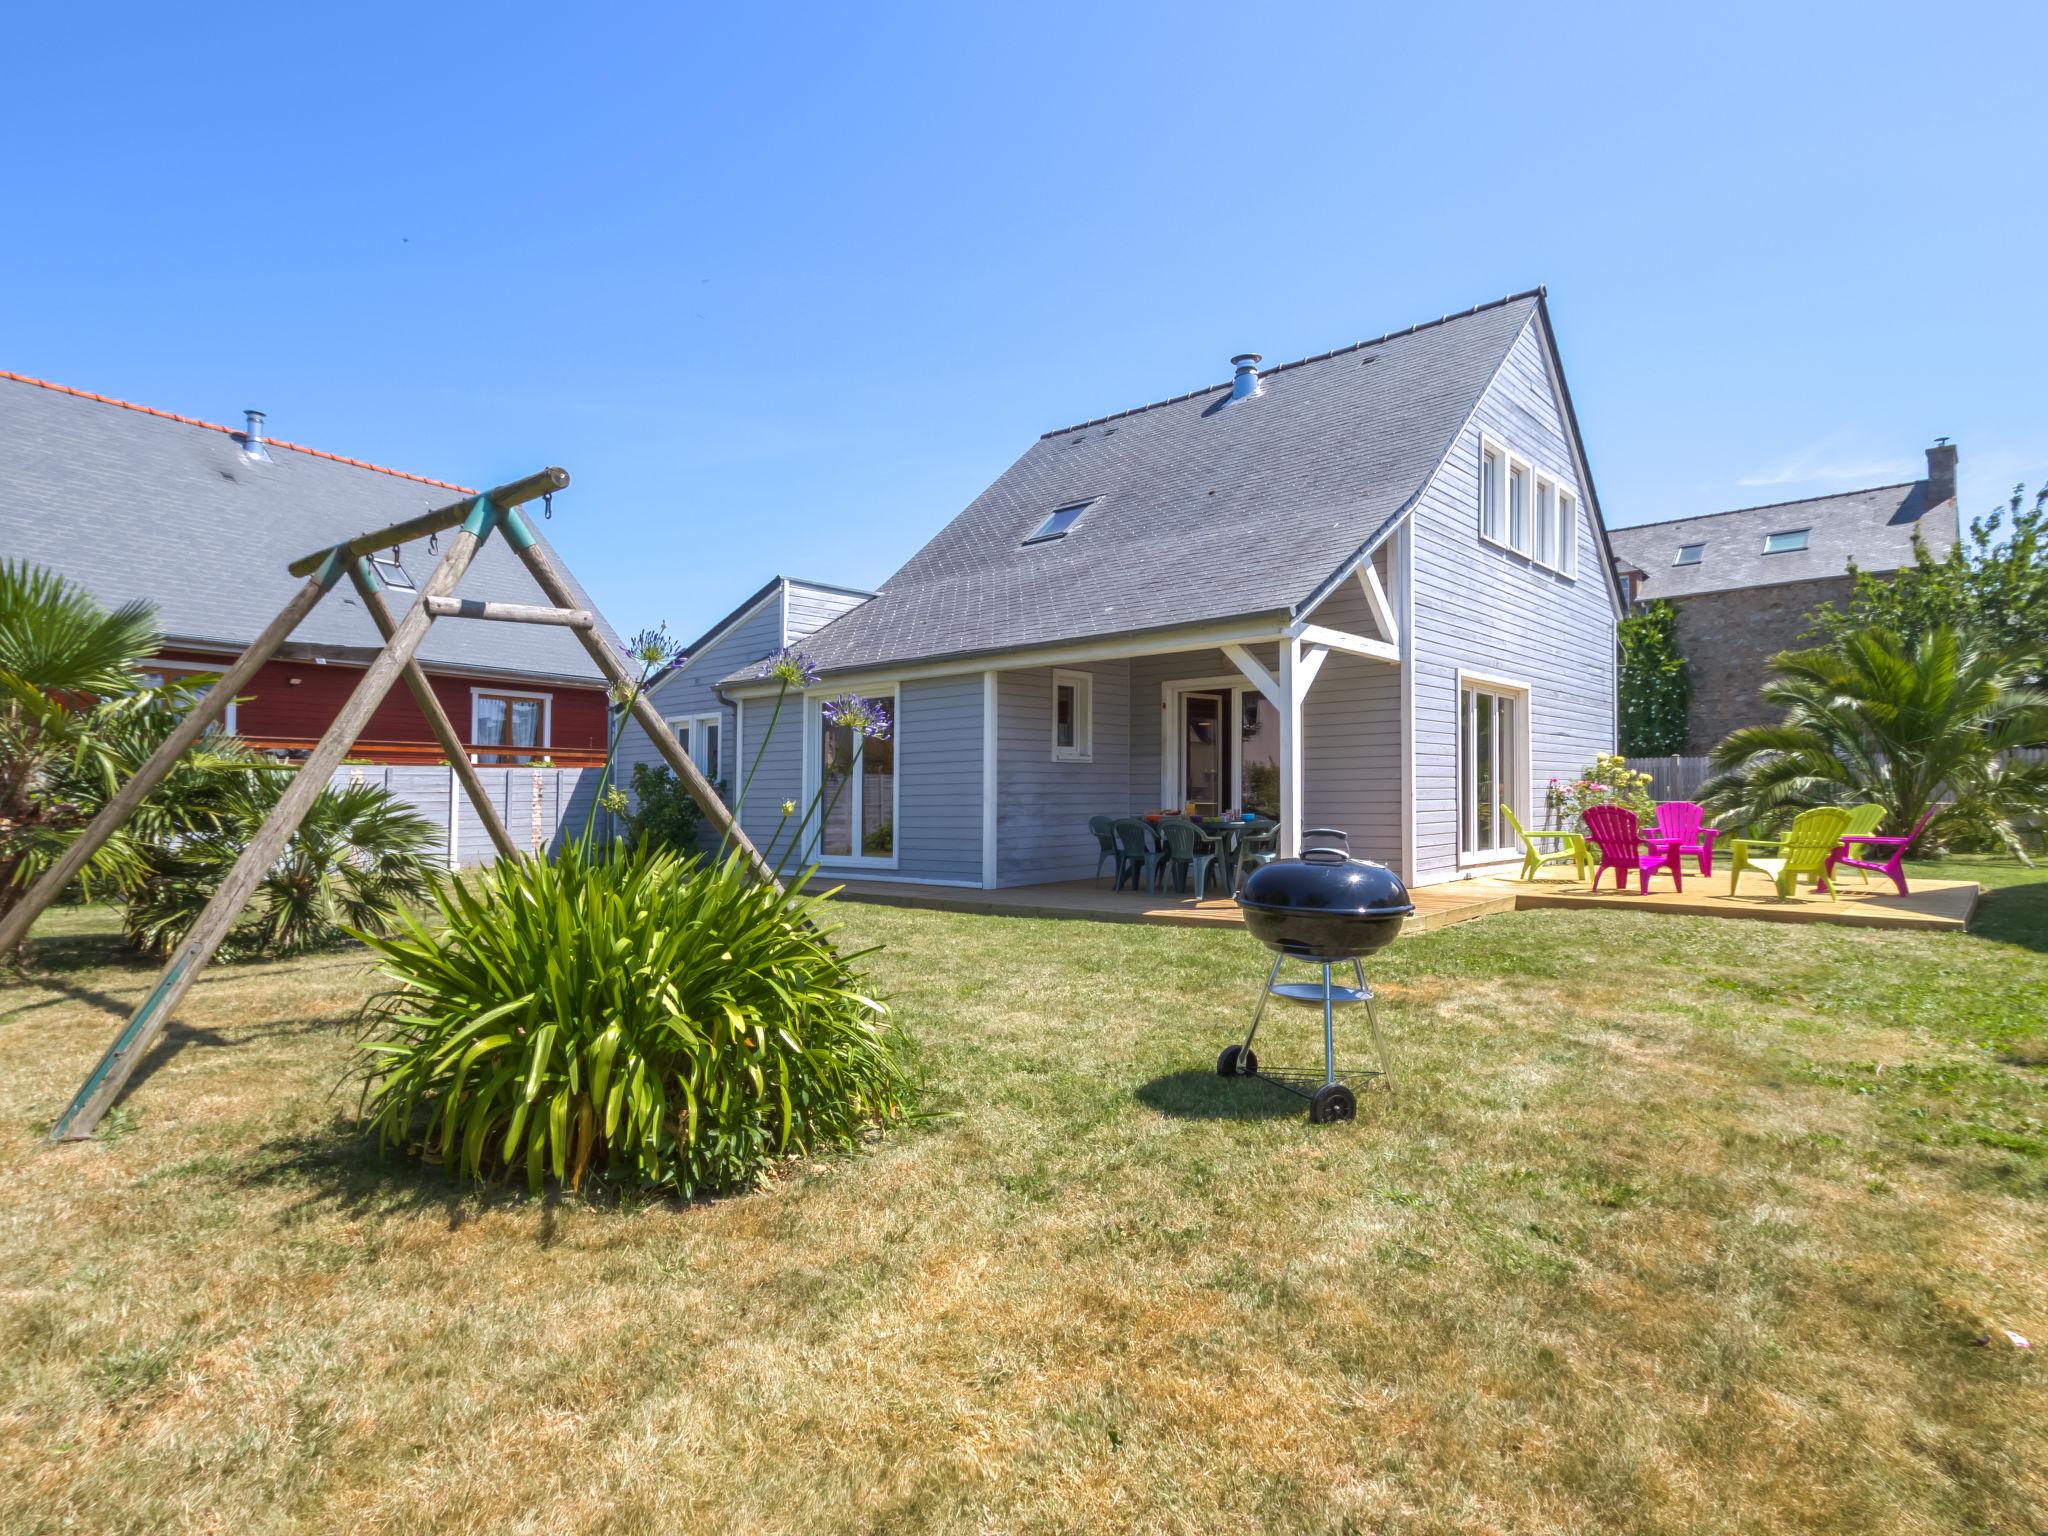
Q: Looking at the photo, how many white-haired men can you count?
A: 0